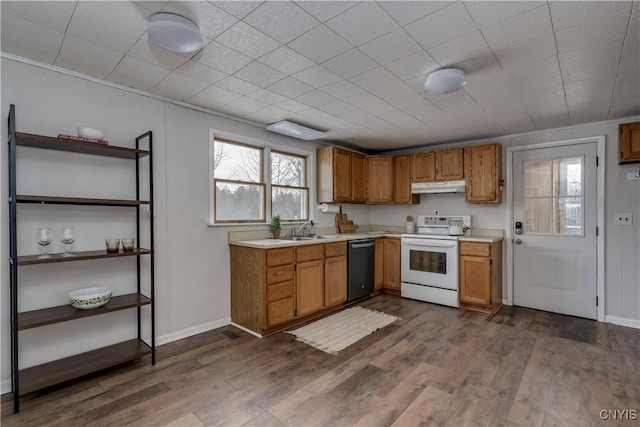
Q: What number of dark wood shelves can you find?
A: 5